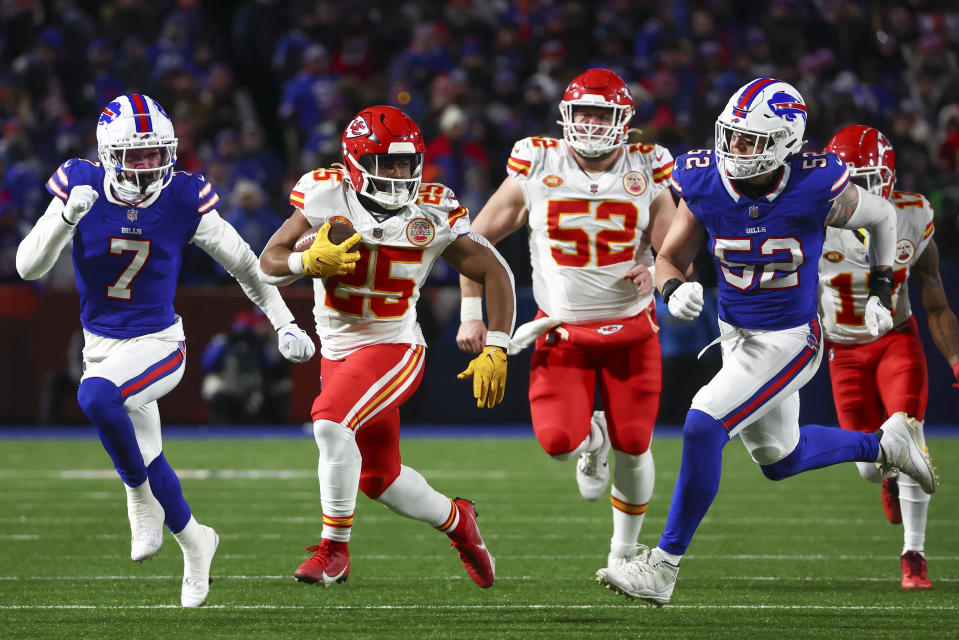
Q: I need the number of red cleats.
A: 4